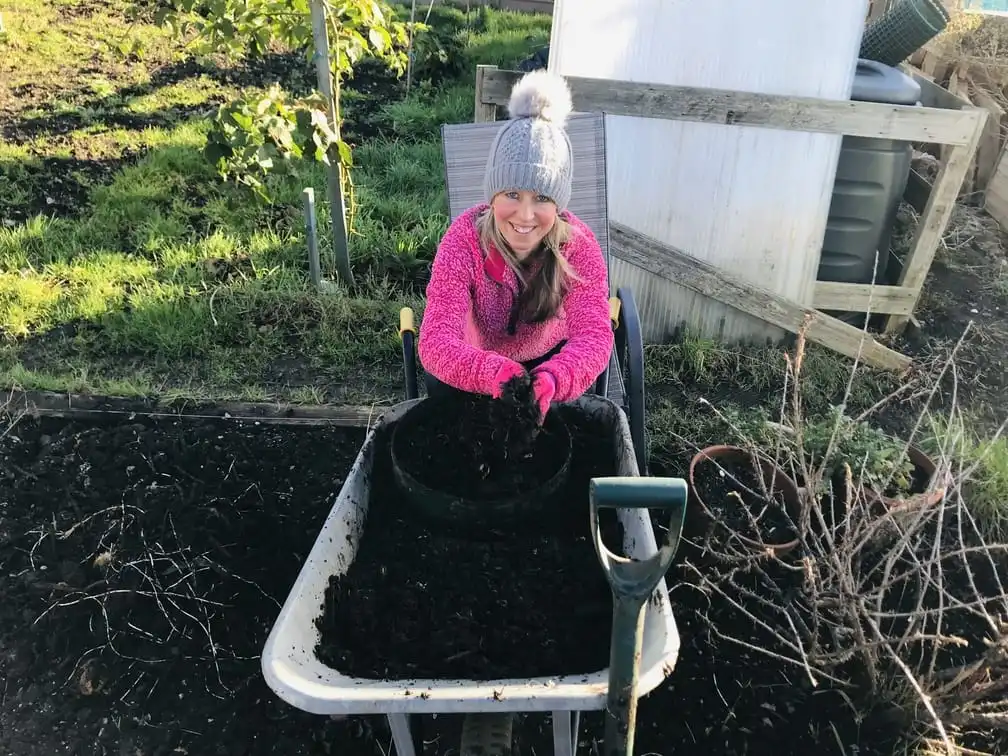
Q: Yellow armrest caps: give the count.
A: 2